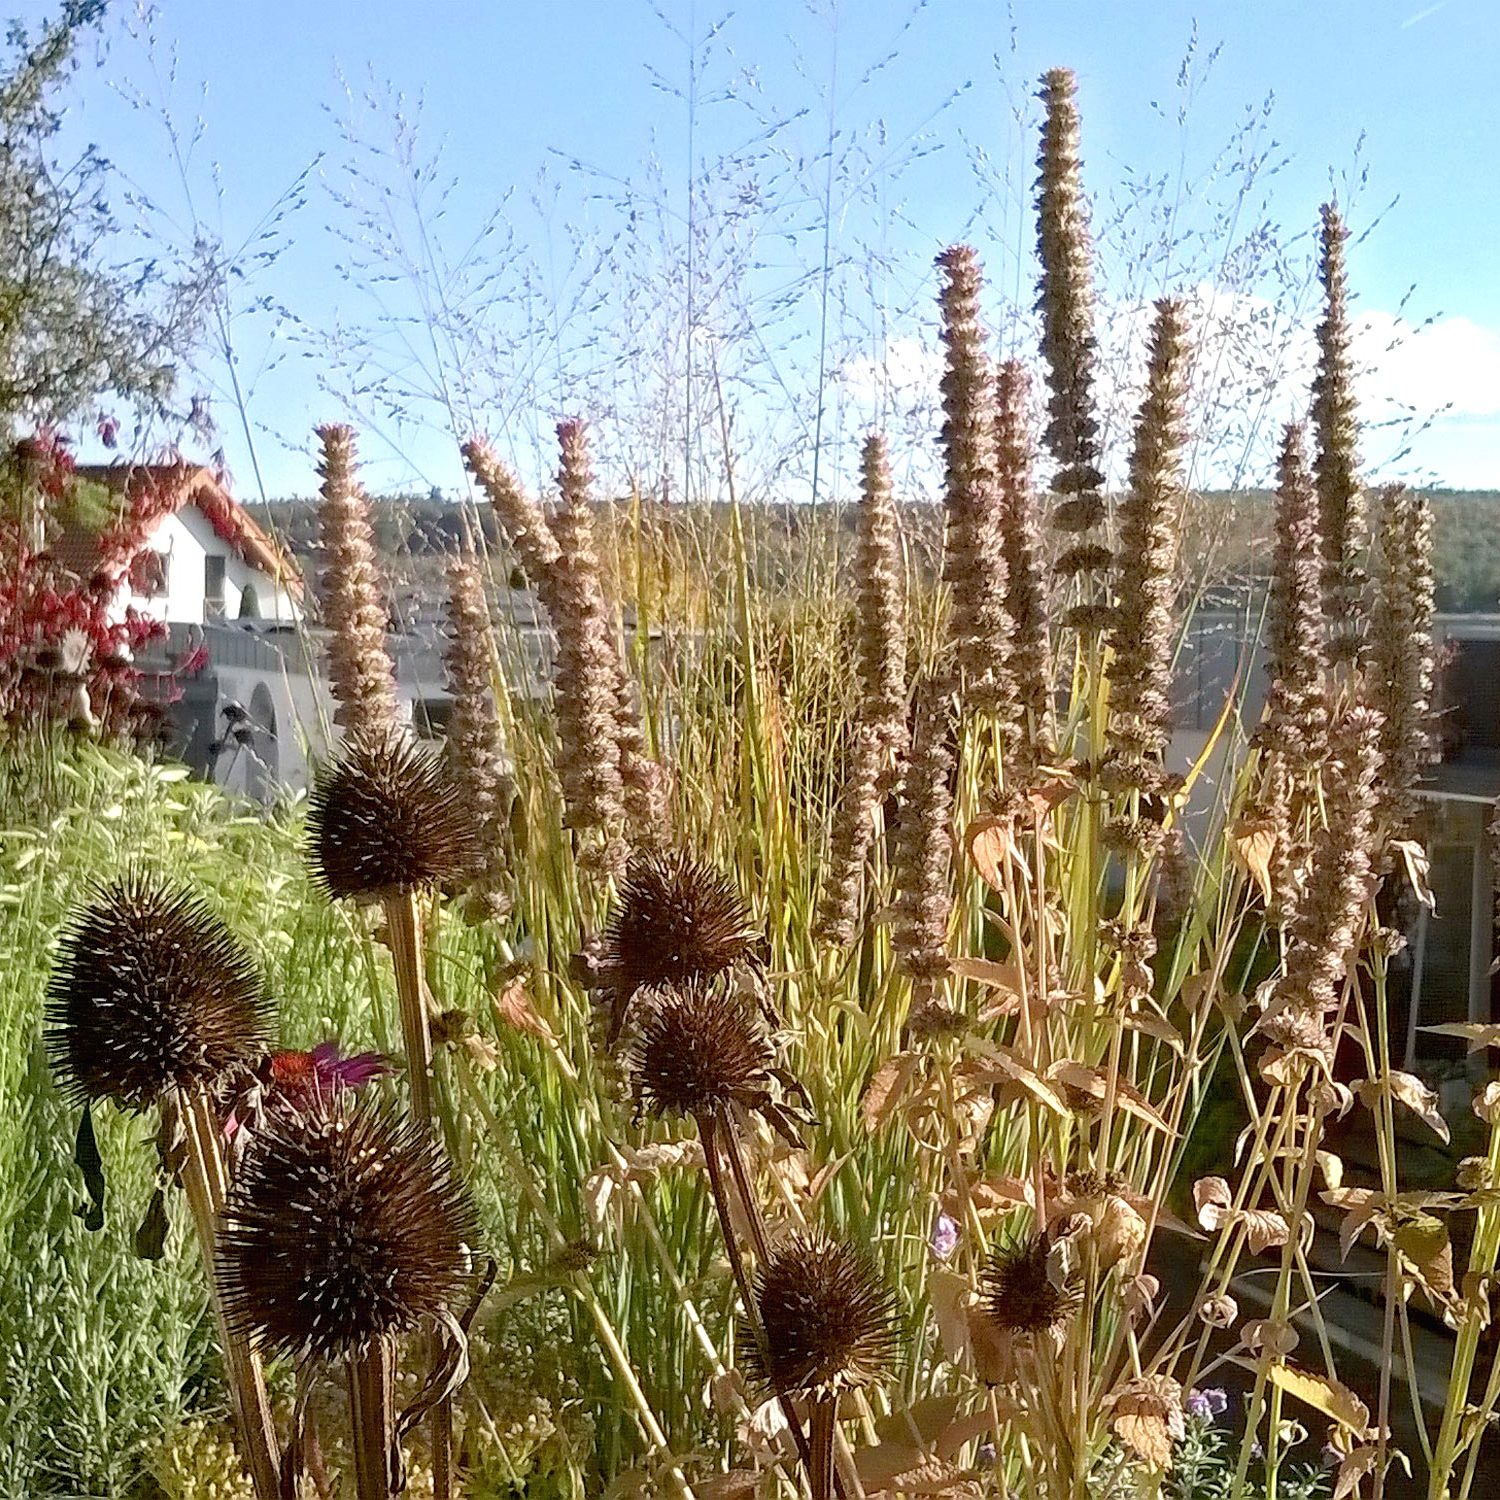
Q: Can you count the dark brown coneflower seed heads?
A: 7